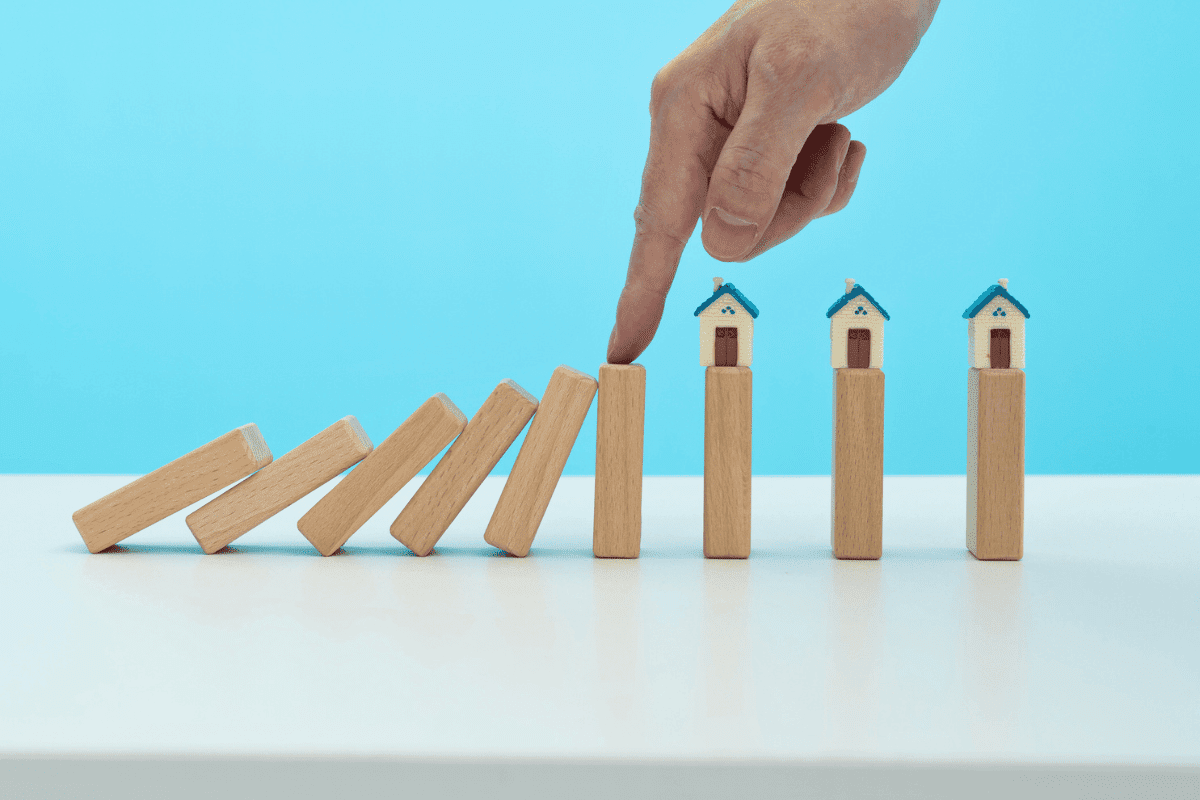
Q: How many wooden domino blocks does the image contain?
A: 9